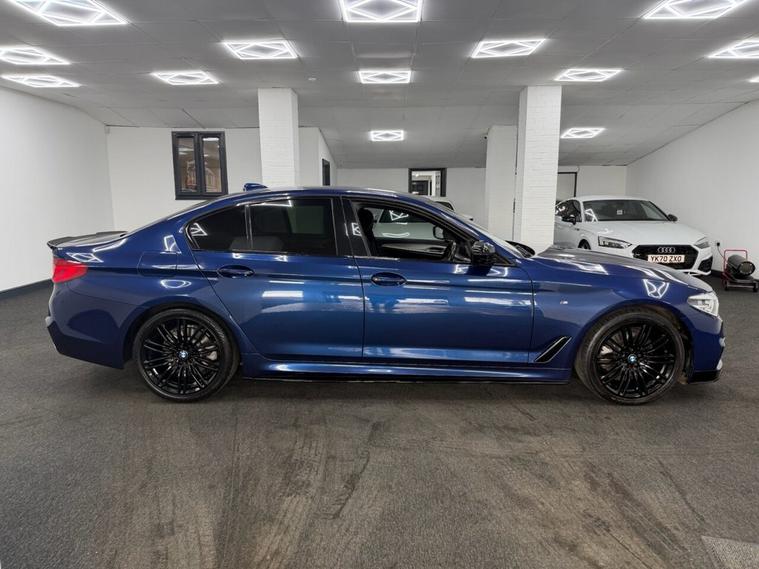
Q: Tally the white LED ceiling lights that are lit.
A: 14